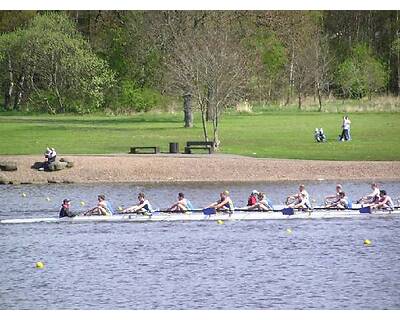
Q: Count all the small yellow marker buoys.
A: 8